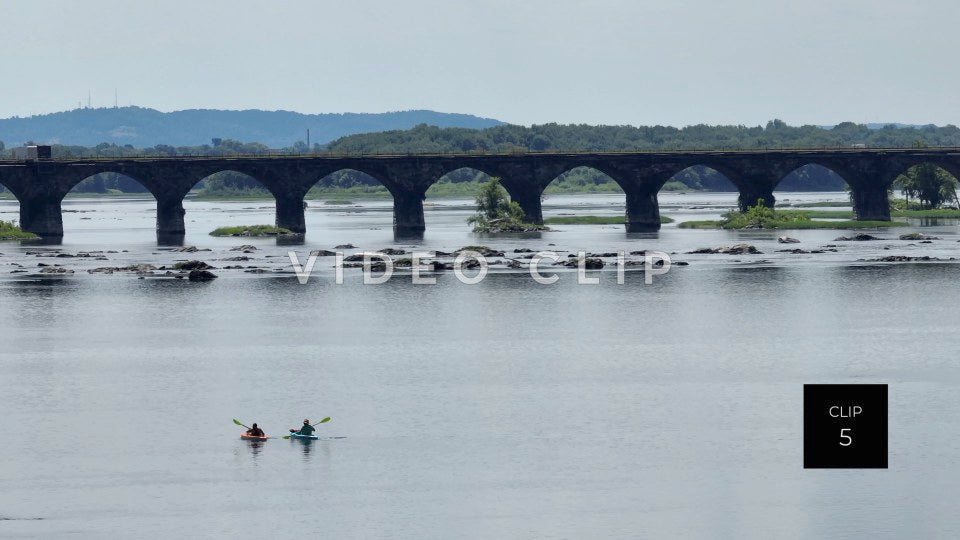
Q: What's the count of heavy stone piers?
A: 8